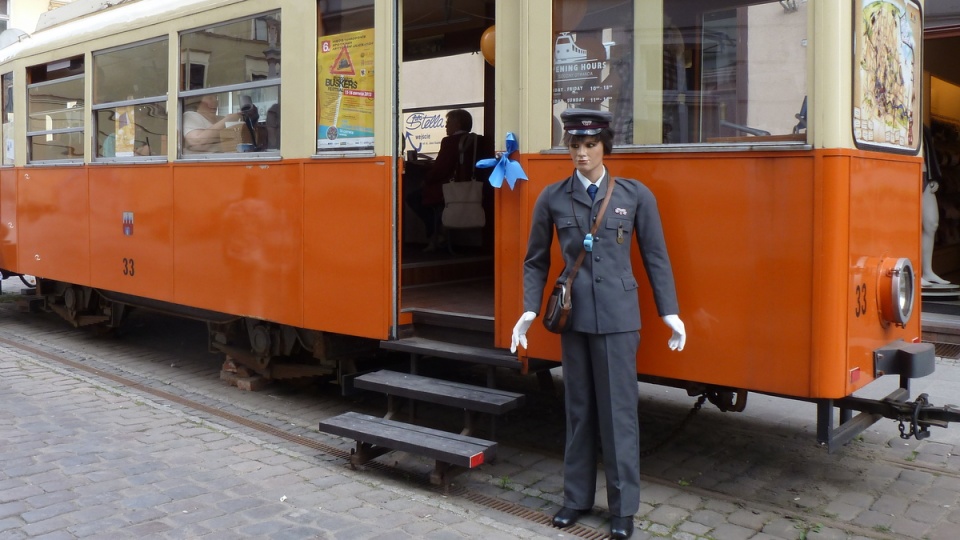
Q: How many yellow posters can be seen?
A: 1